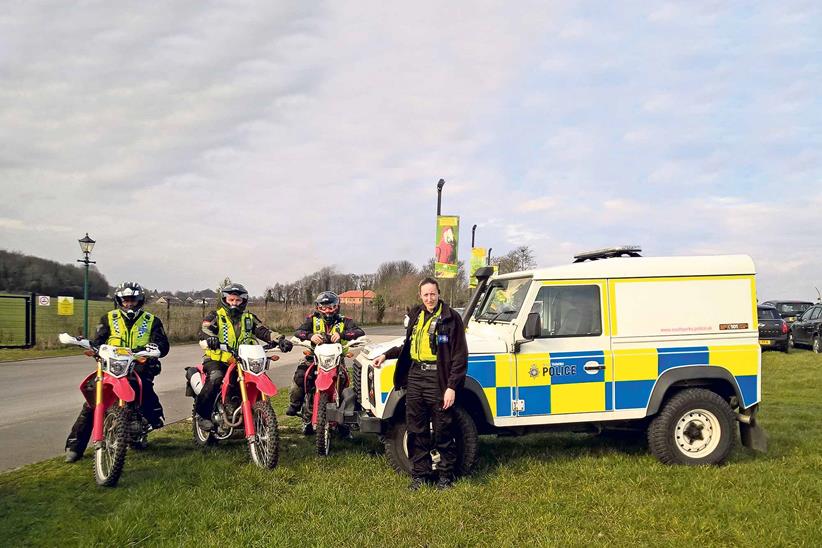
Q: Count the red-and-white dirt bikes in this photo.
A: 3